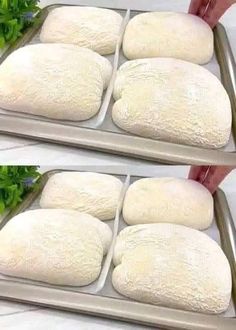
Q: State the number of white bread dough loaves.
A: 8